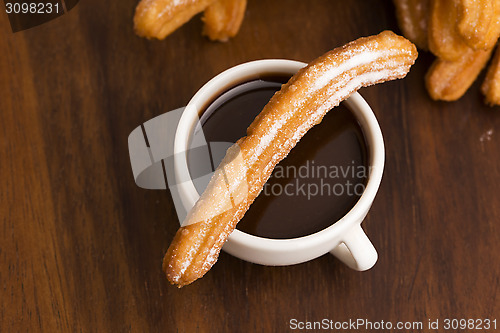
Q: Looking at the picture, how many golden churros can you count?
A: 8